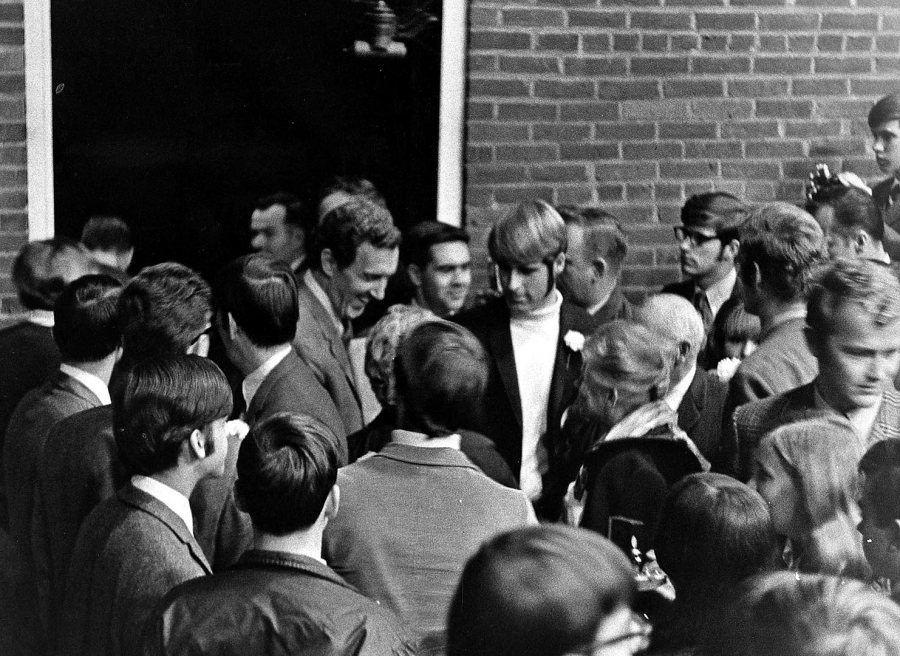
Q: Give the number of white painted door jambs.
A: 2